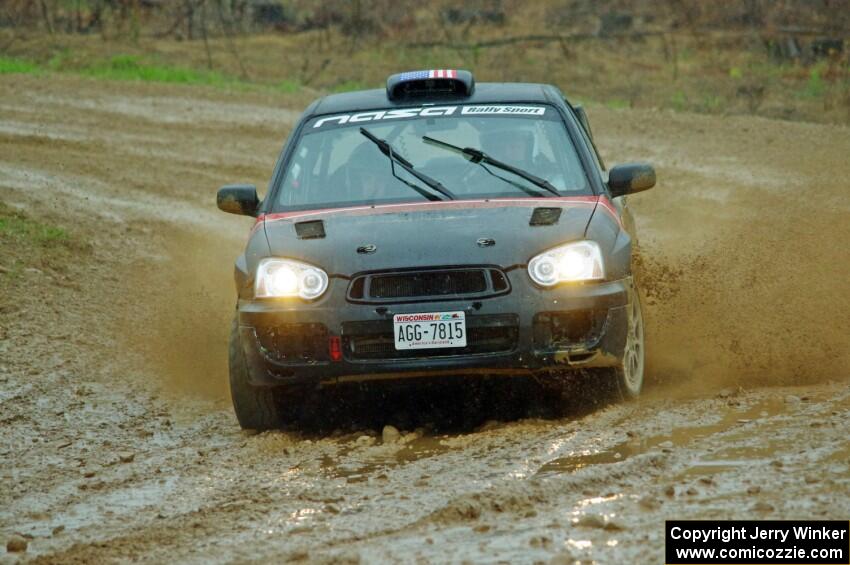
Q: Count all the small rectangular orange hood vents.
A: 0